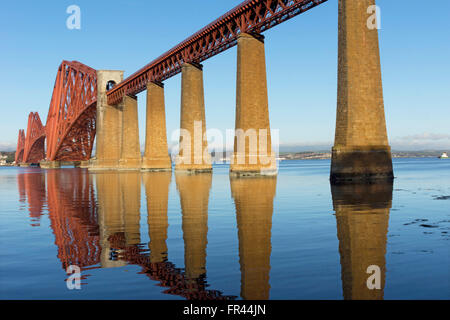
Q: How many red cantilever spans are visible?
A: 3